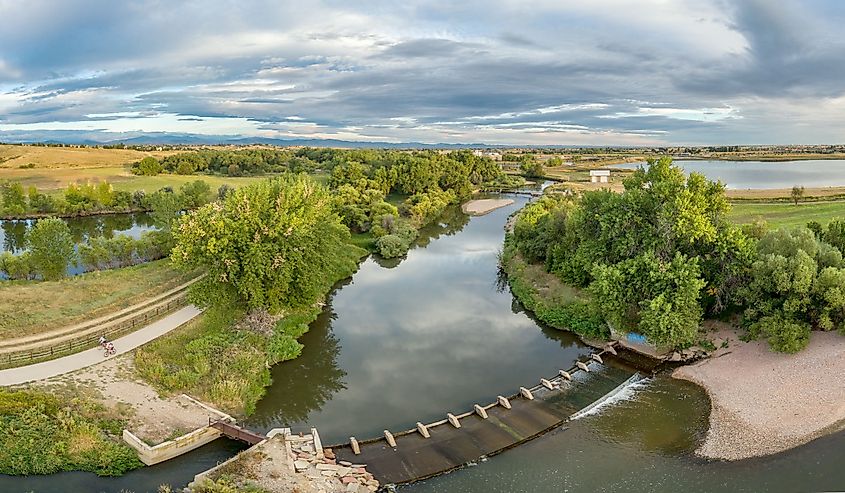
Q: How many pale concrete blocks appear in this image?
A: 12